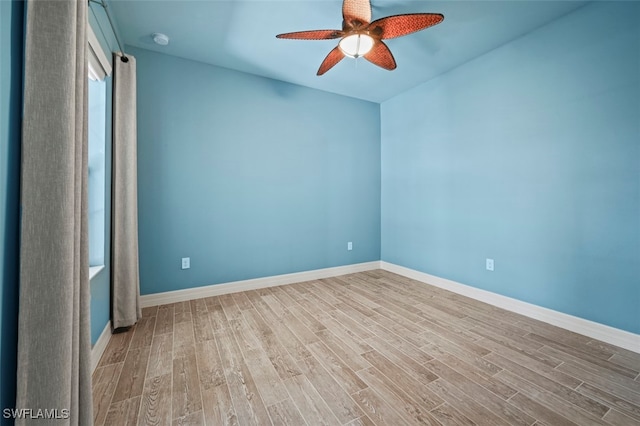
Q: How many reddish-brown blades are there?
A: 5